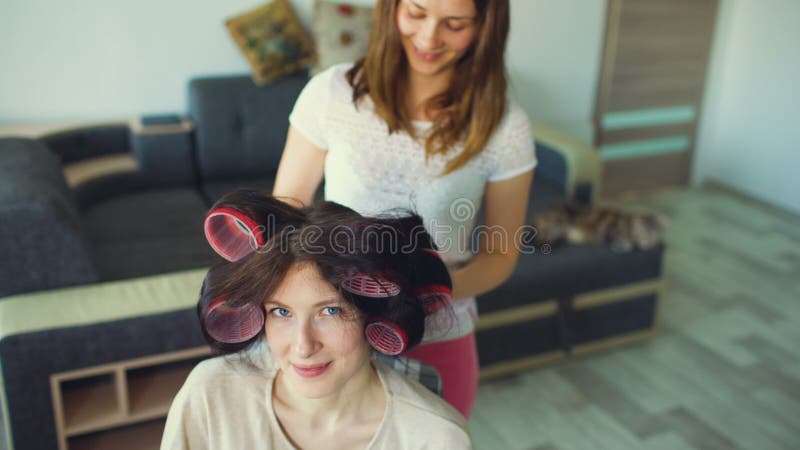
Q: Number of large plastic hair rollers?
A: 5